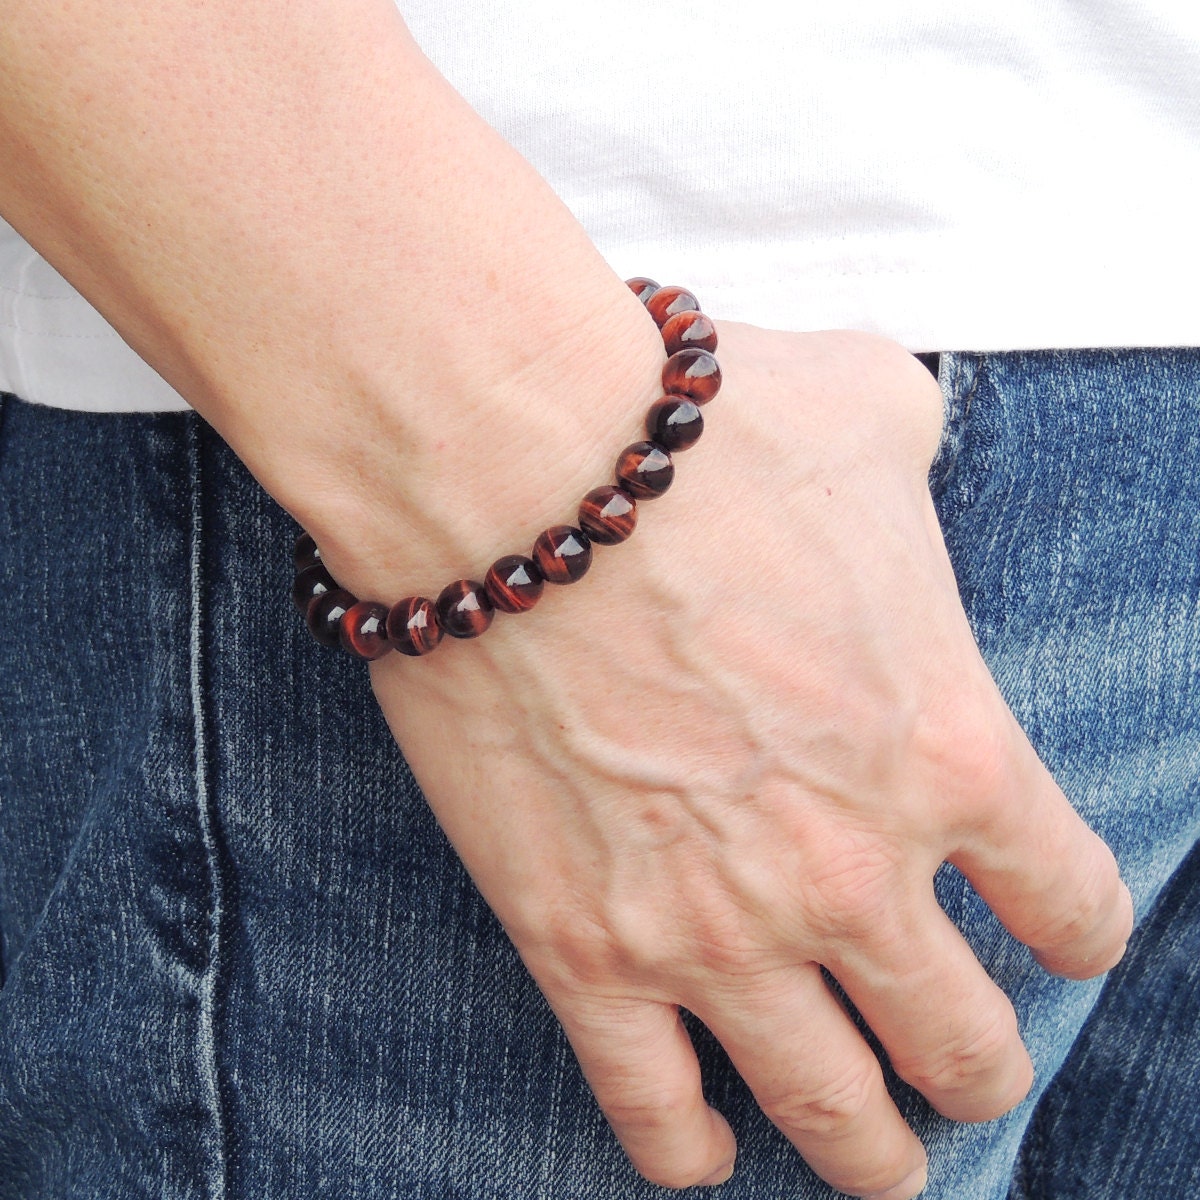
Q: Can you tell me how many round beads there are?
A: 15